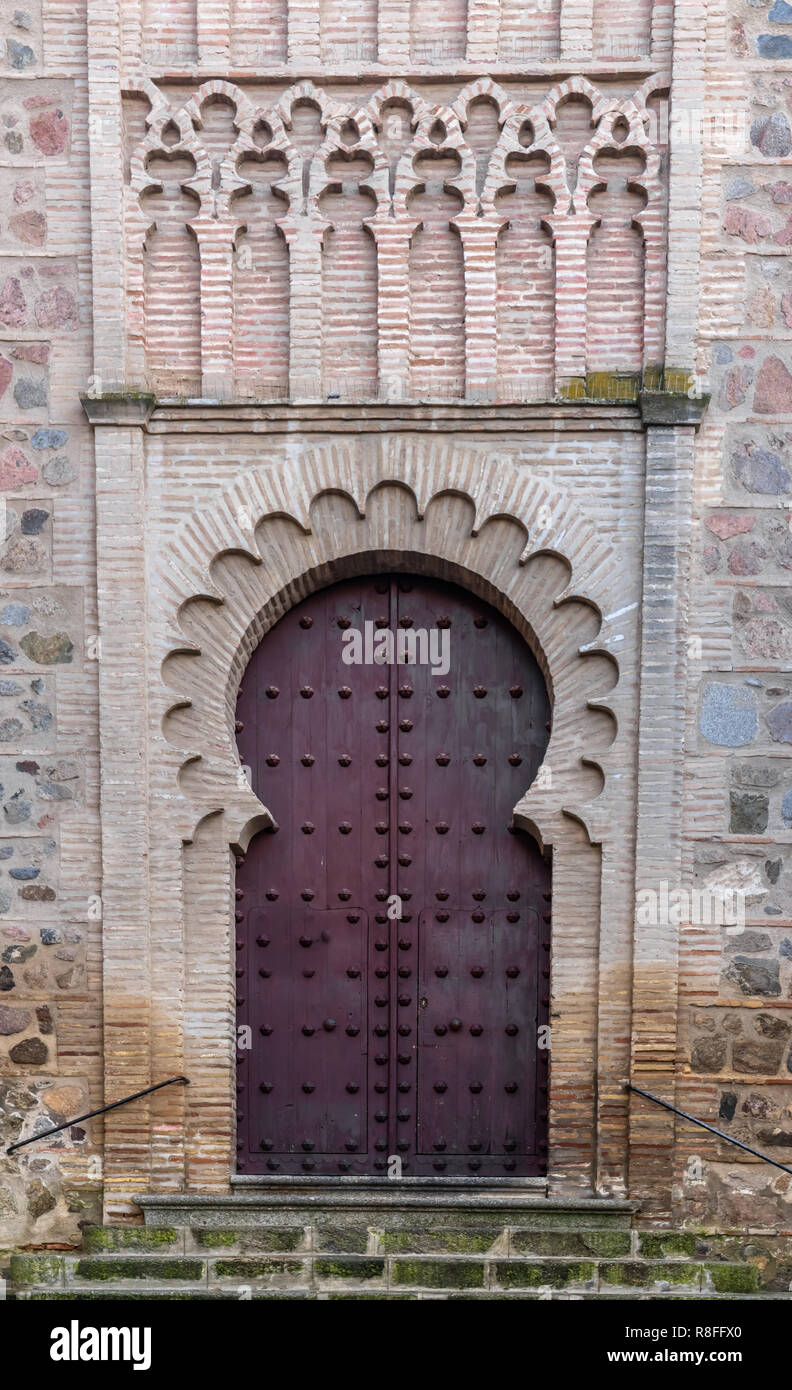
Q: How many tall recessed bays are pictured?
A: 6